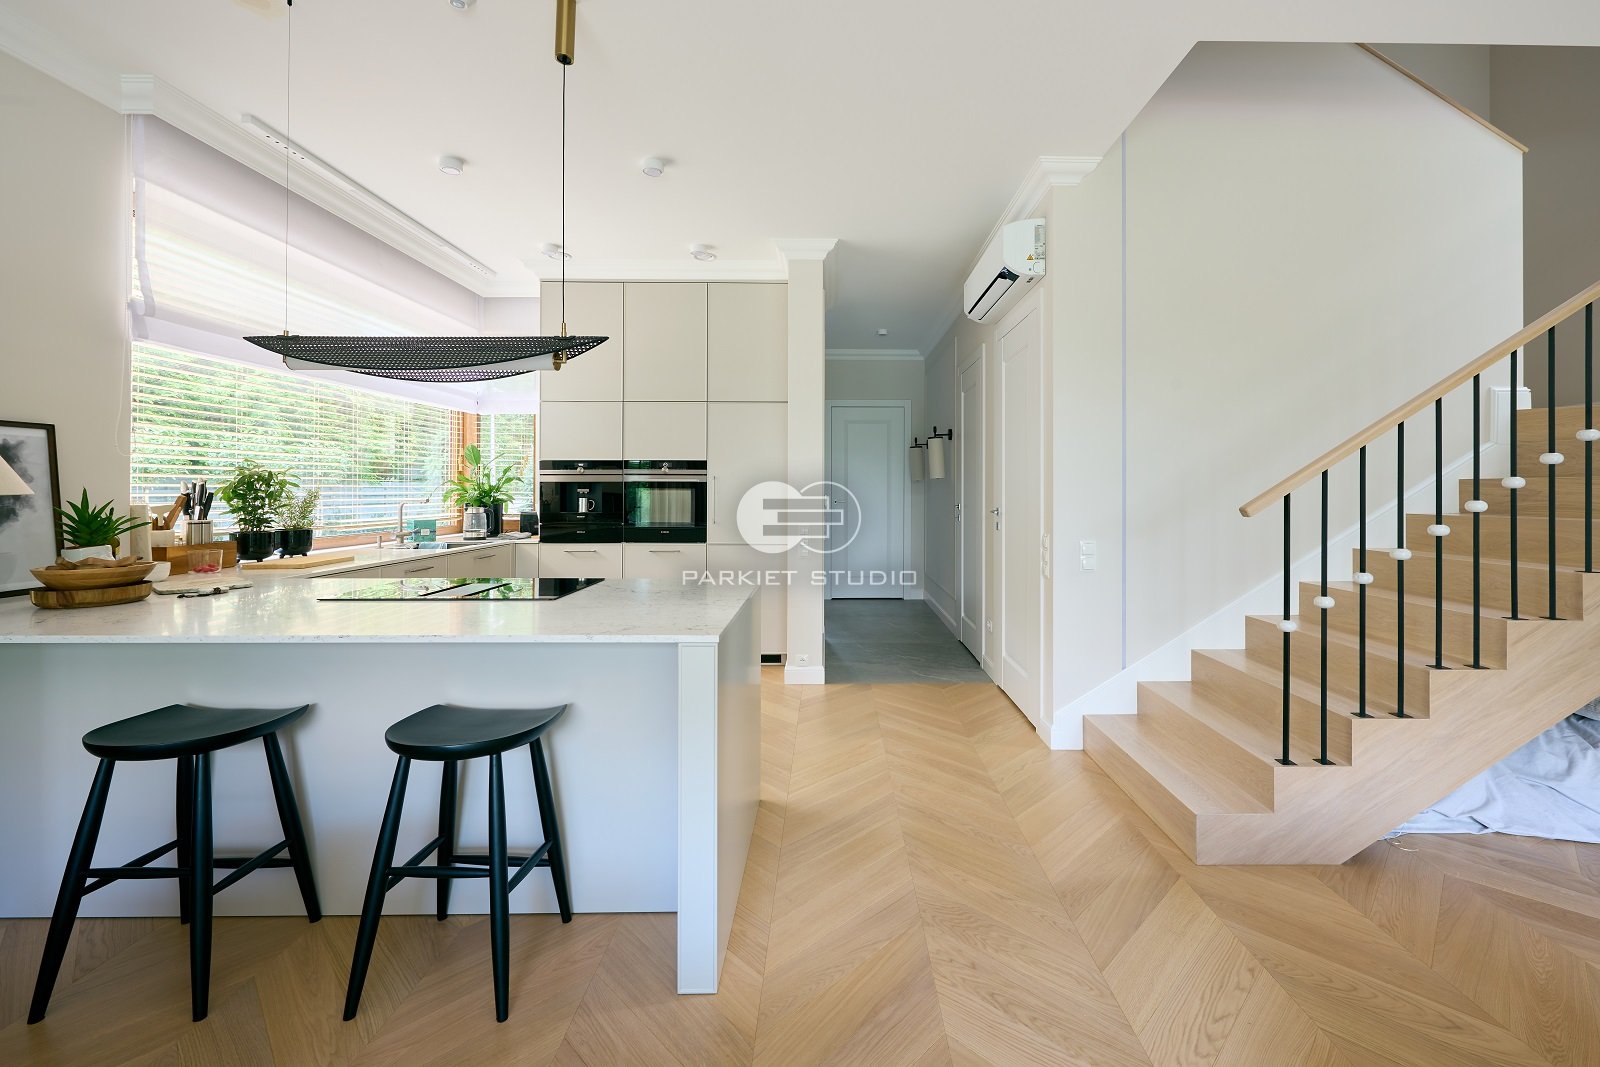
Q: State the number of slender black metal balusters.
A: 9